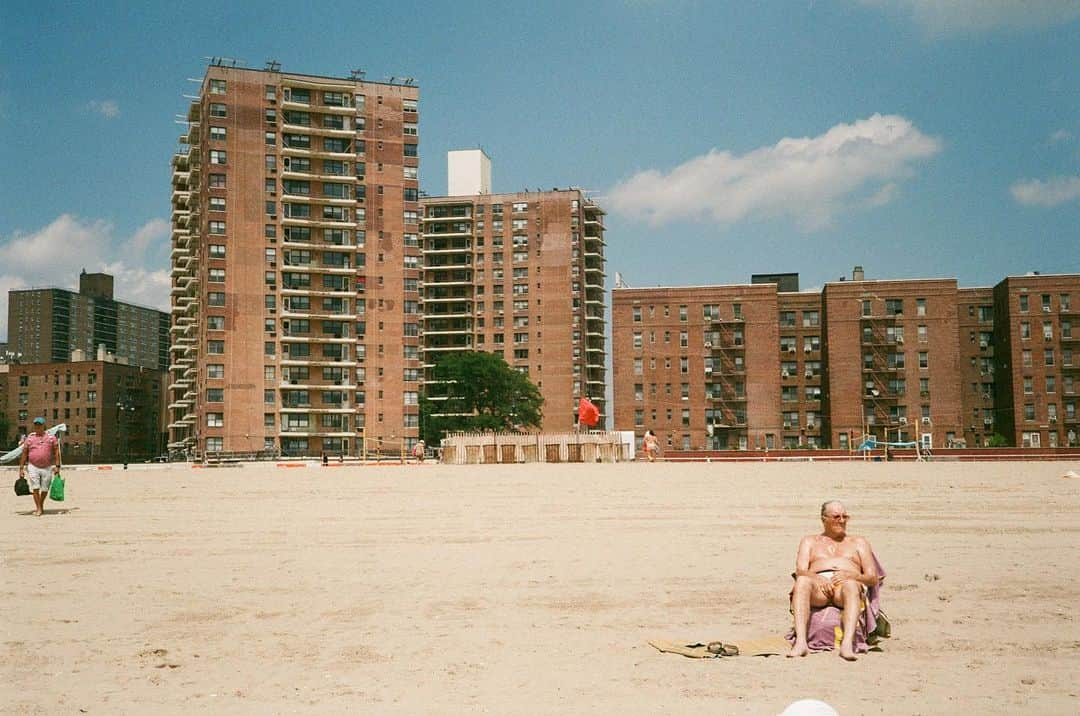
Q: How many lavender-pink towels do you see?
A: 1